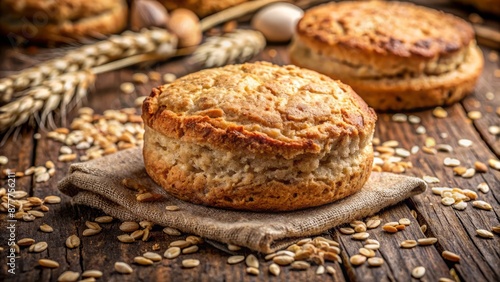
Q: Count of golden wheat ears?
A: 3